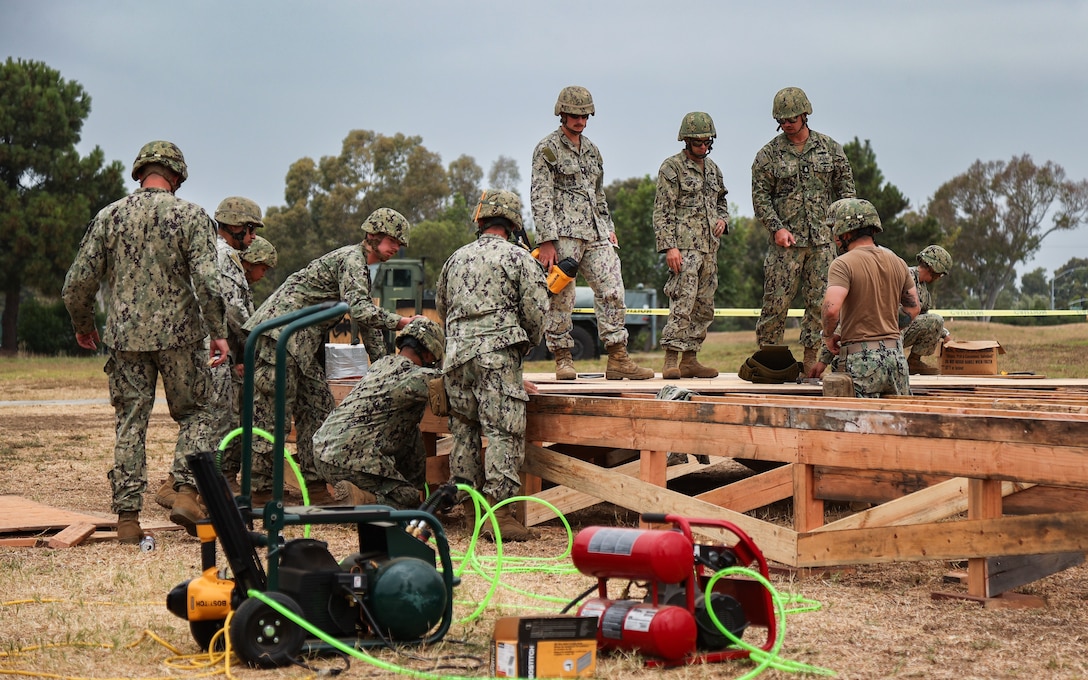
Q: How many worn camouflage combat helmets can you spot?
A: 11